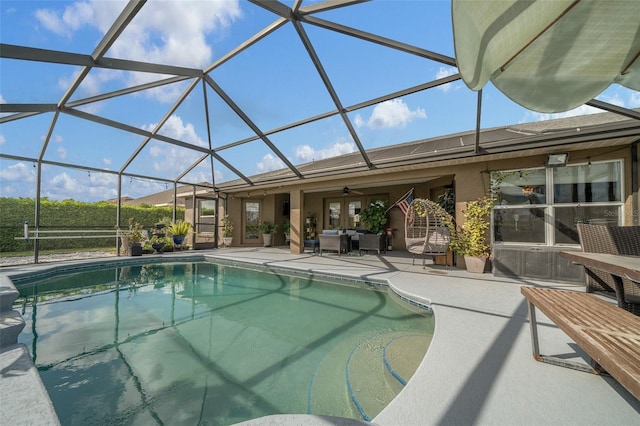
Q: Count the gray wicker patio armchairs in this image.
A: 2